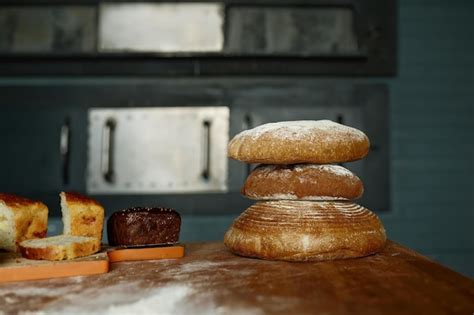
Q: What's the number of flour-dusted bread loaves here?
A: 3